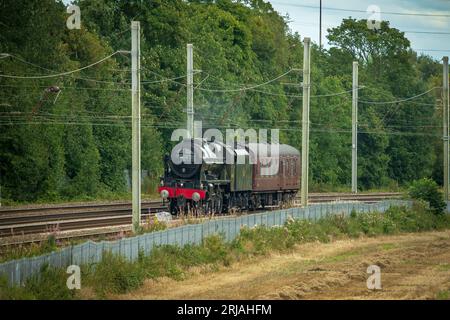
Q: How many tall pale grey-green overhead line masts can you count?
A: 5